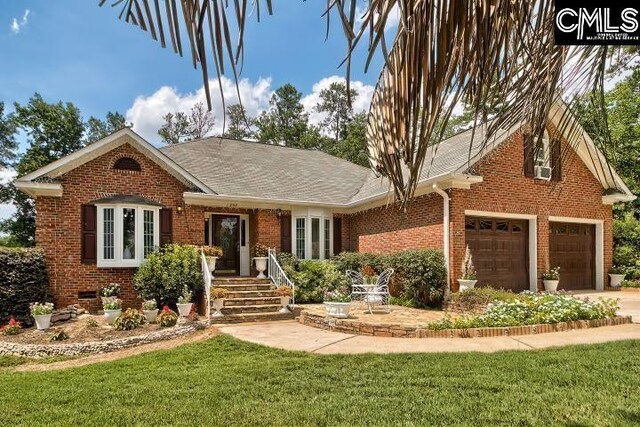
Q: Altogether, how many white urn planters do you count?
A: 4